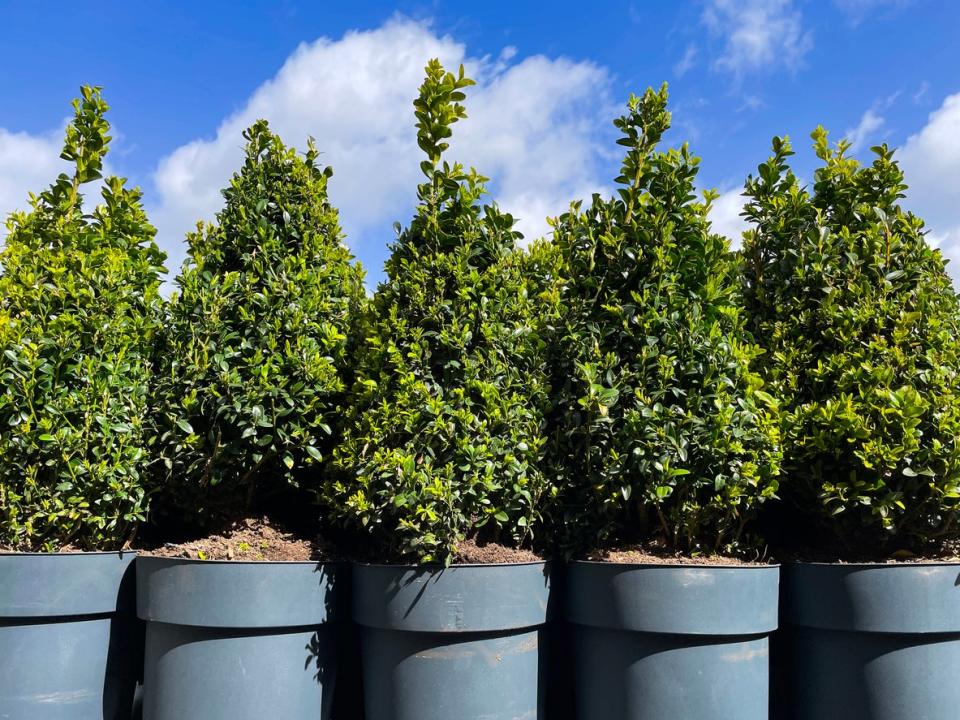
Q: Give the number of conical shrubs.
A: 5